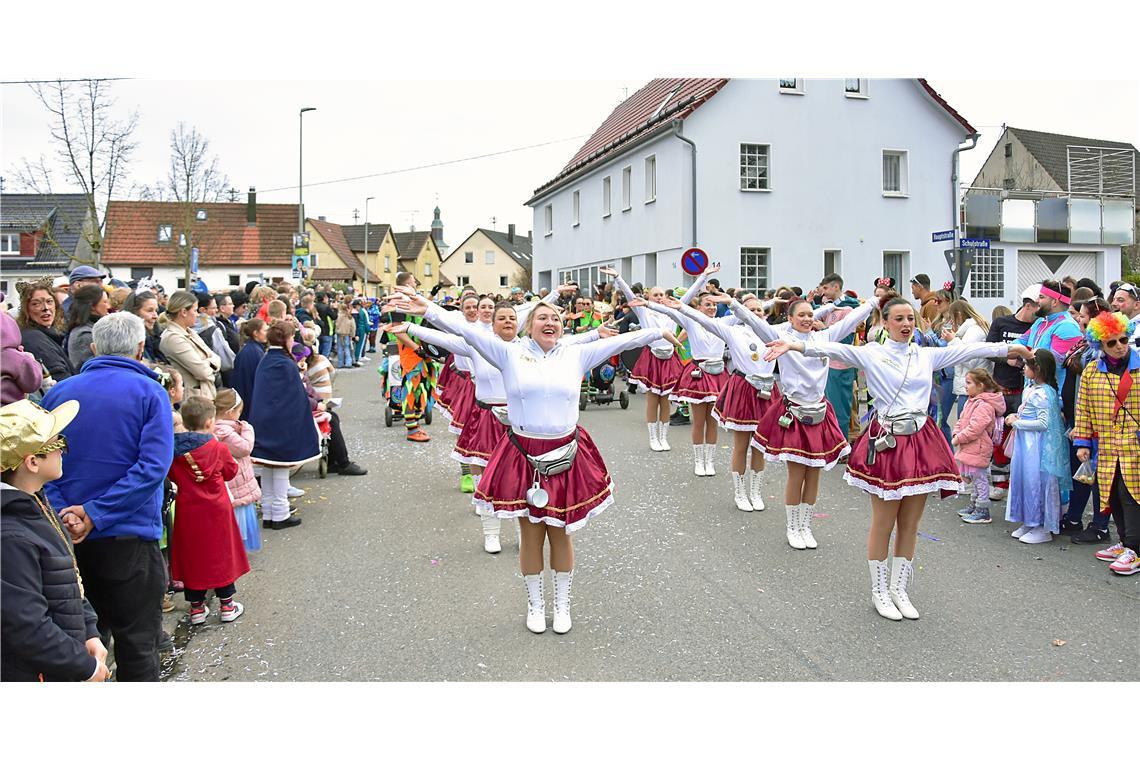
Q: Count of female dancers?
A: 10